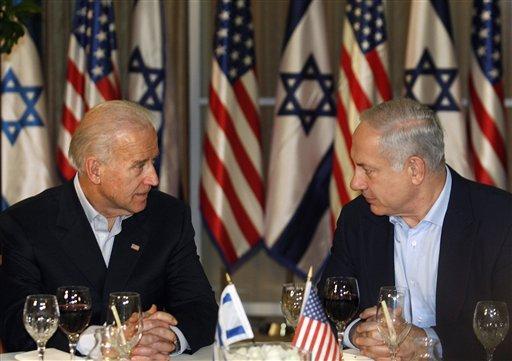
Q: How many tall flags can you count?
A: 8